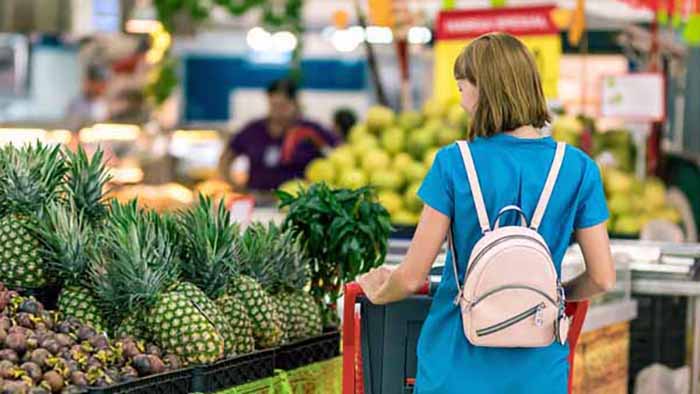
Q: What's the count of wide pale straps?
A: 2